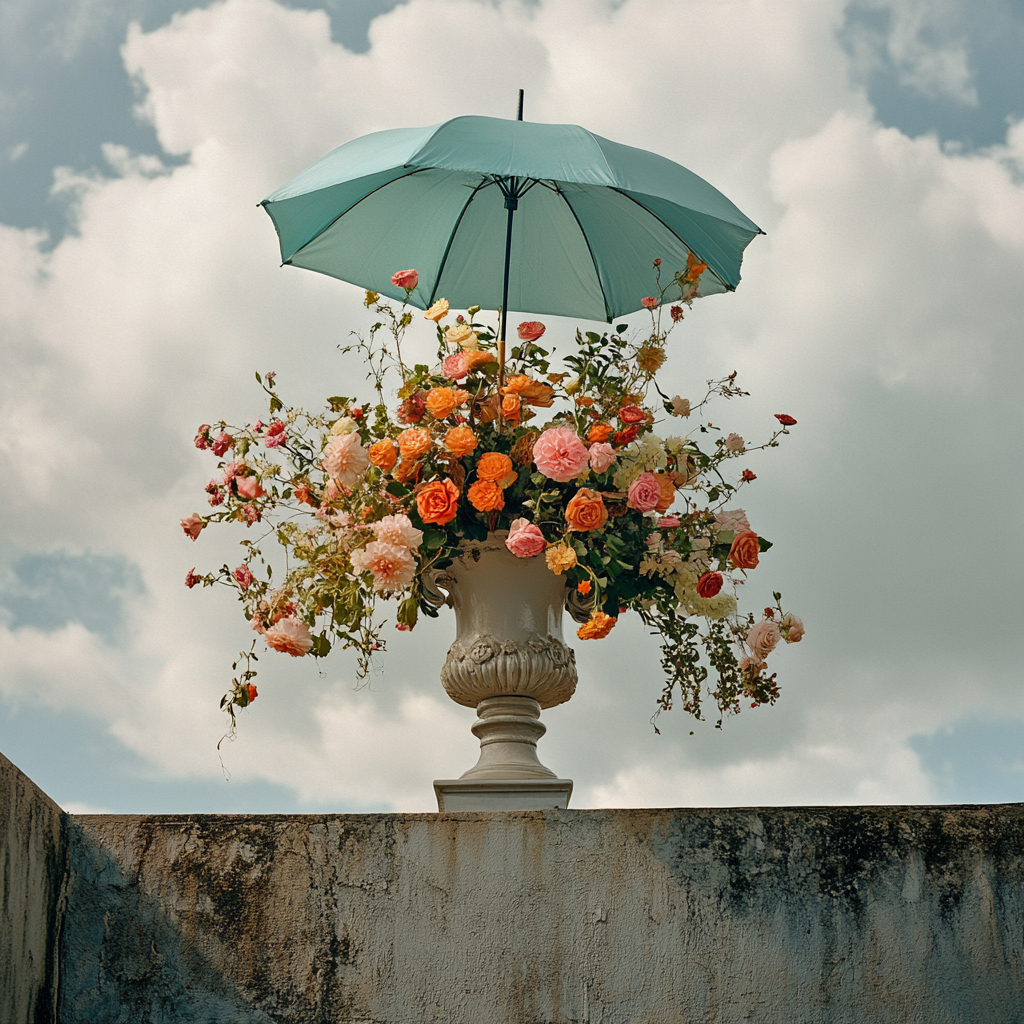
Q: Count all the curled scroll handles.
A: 2